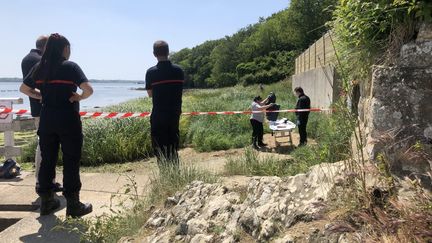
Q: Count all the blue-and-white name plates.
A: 0